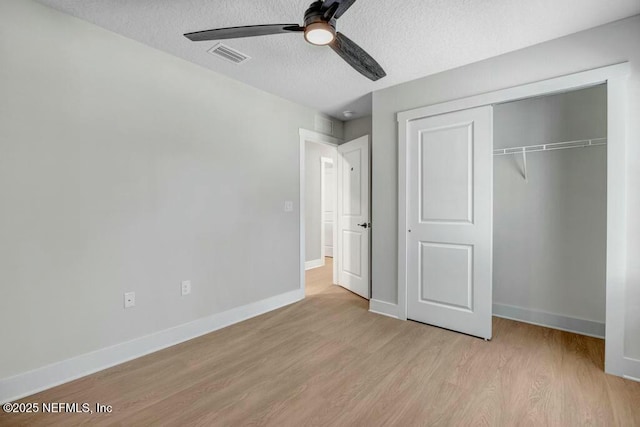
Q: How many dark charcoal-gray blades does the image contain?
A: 3